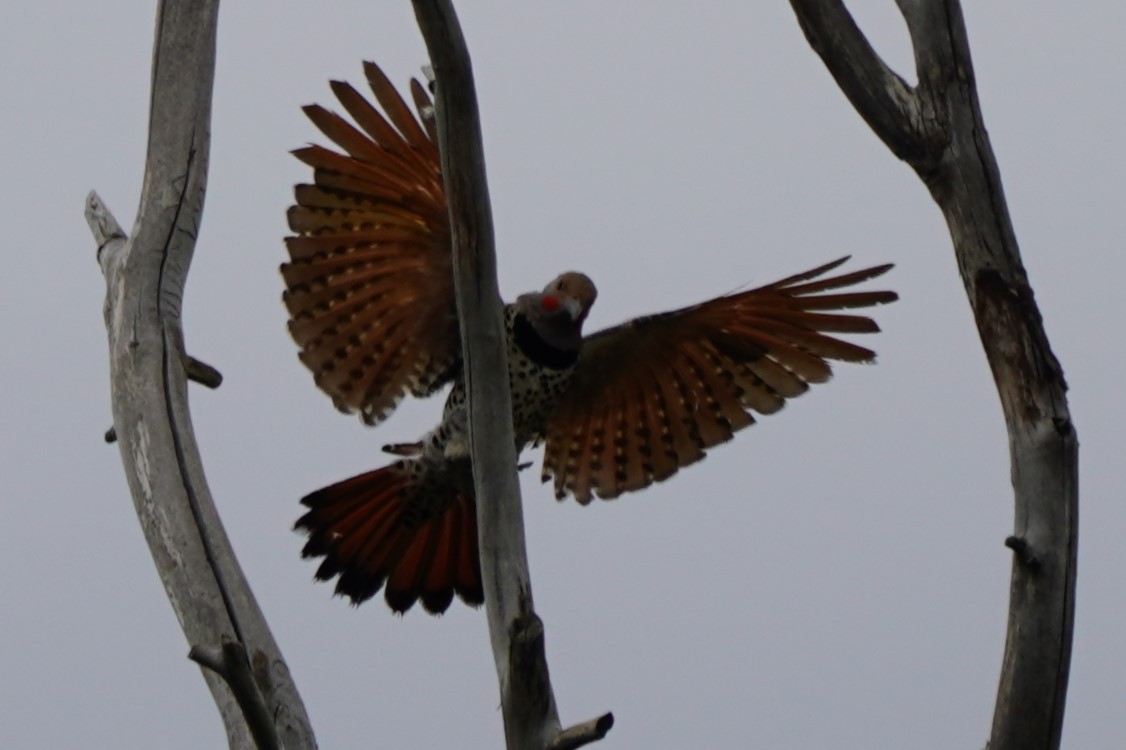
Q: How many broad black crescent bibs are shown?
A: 1